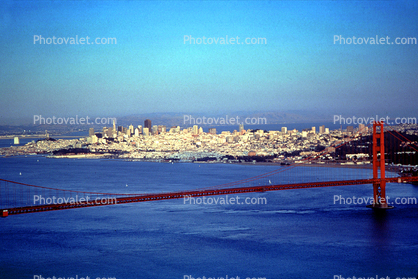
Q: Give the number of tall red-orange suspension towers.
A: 1